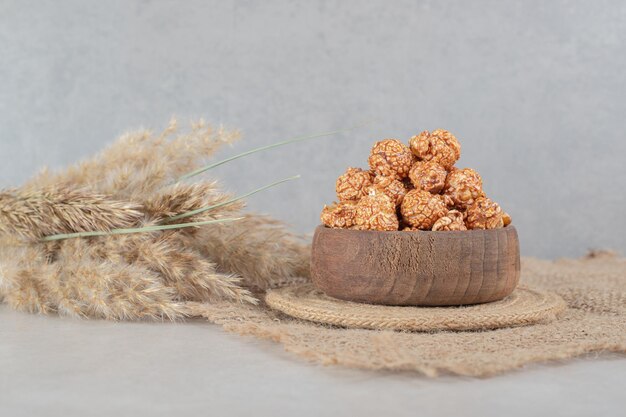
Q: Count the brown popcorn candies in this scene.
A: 11